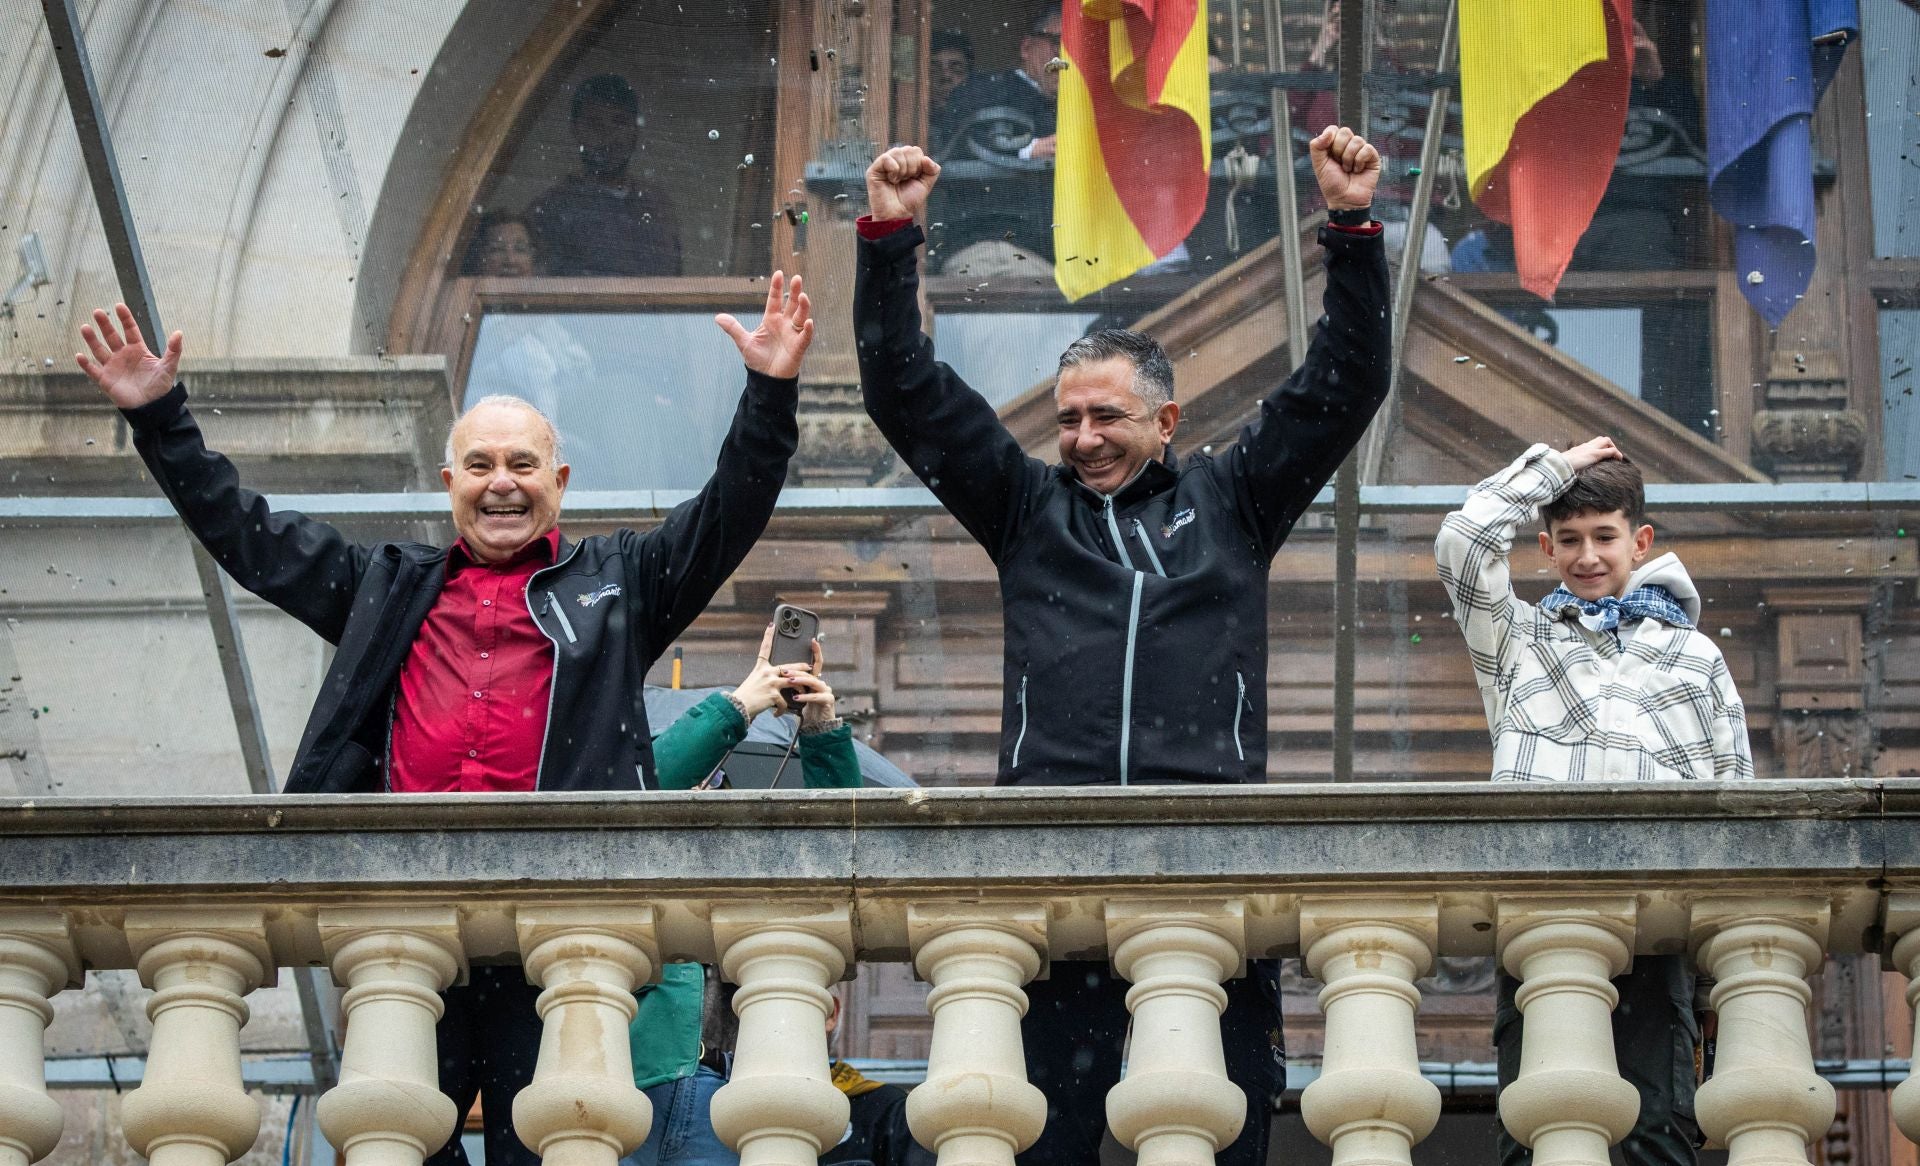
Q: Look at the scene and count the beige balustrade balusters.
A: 11